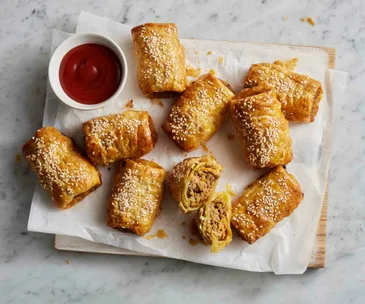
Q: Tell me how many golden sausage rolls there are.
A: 9